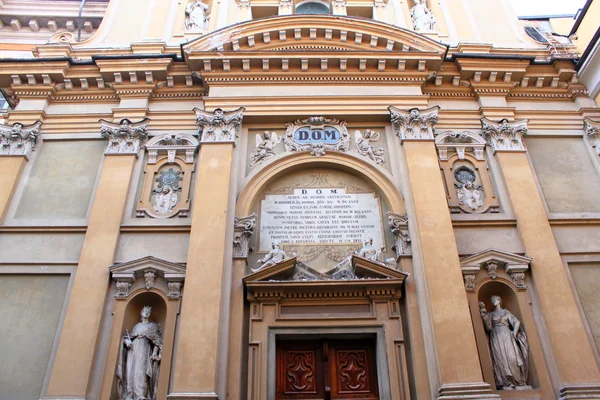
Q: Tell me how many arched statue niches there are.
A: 2